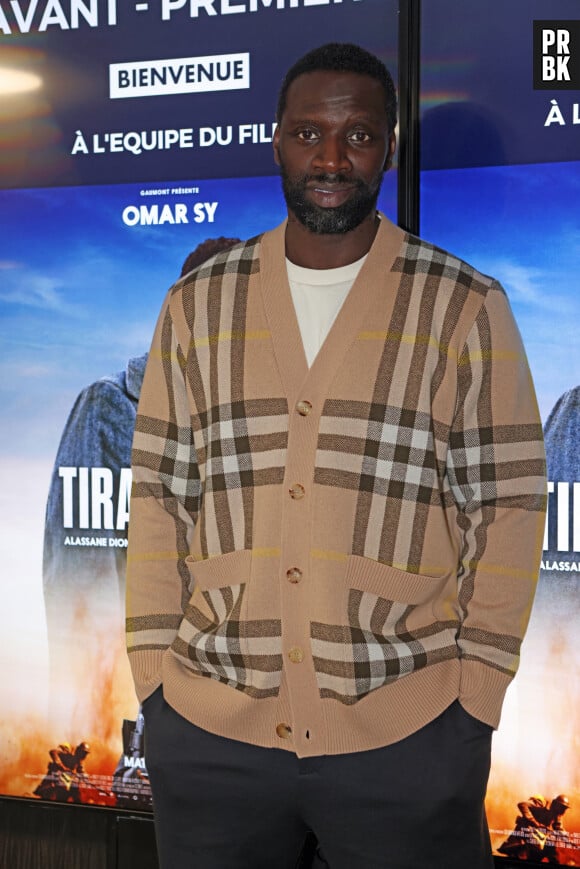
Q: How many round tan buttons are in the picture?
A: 5